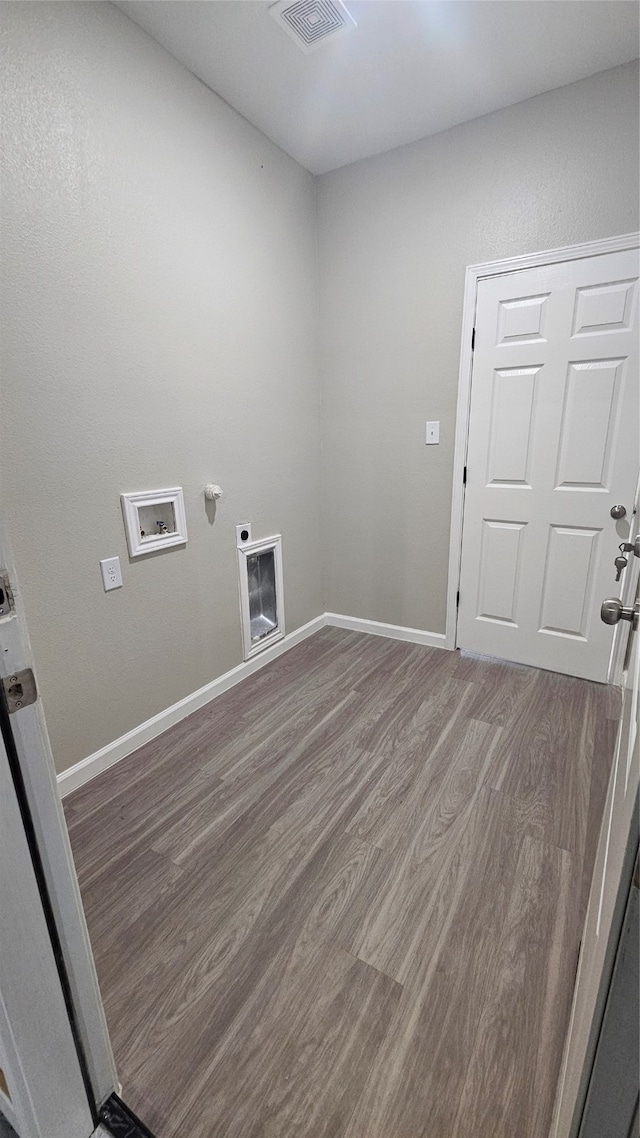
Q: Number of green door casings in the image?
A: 0